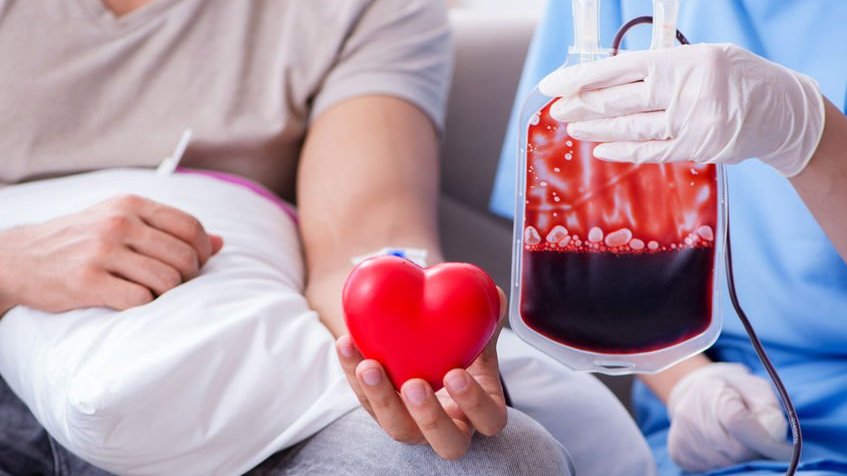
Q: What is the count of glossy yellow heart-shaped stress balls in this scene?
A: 0